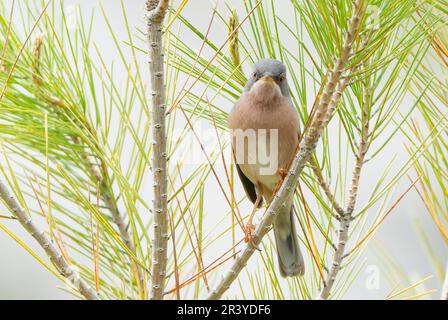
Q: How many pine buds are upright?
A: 2